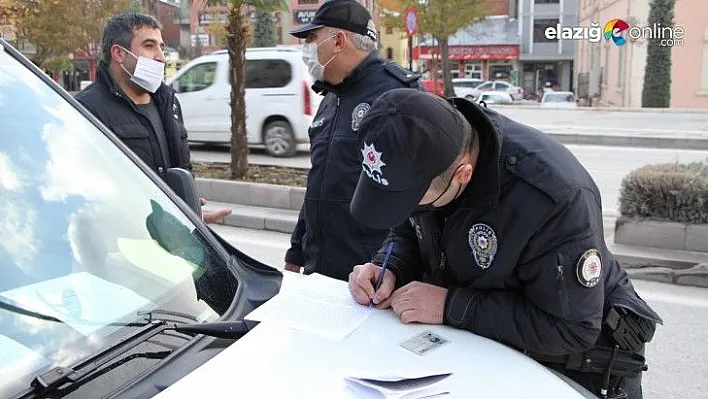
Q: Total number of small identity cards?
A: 1